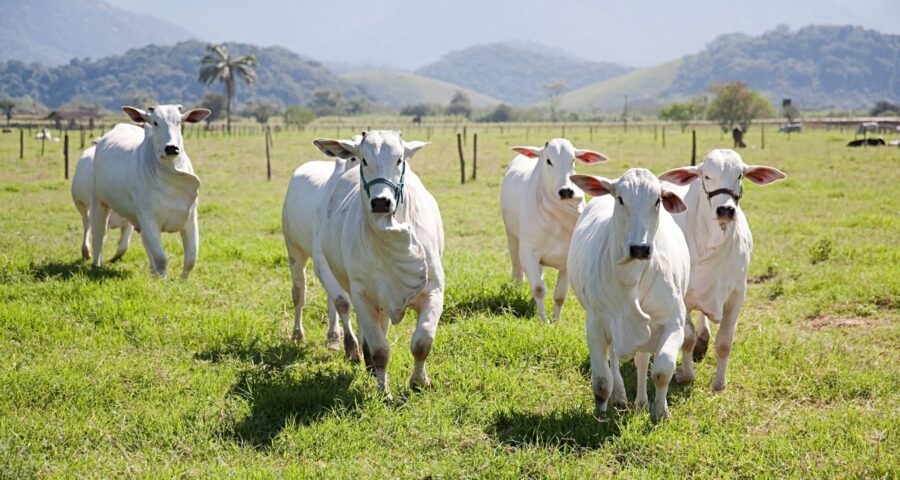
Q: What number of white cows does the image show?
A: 7